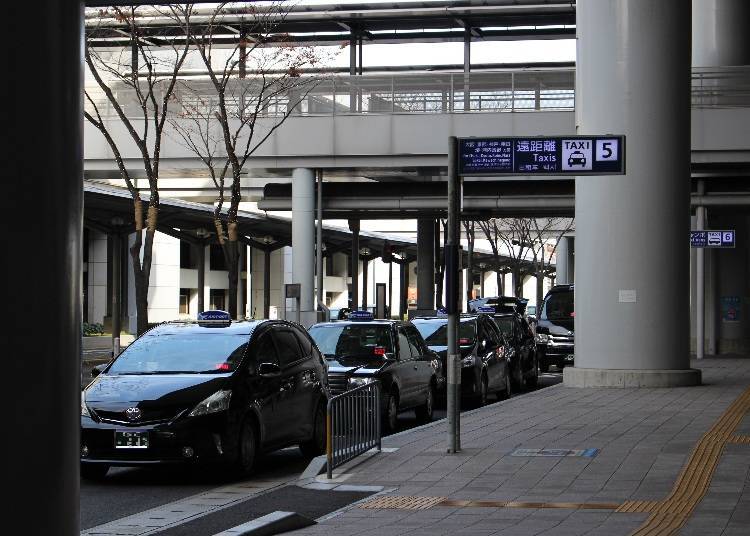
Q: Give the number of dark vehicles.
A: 5